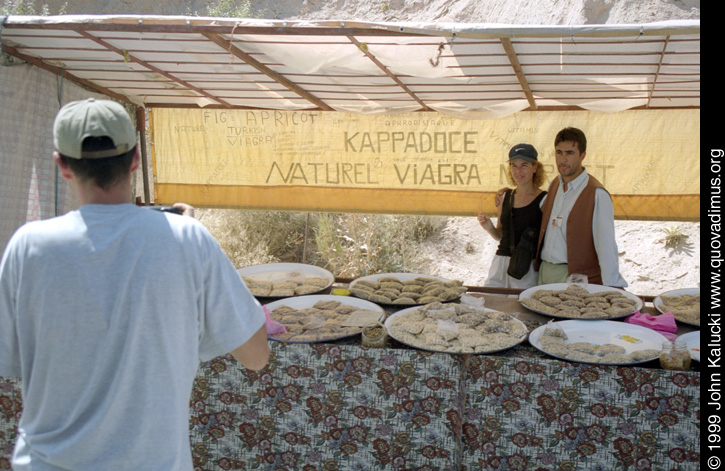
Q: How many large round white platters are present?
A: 8